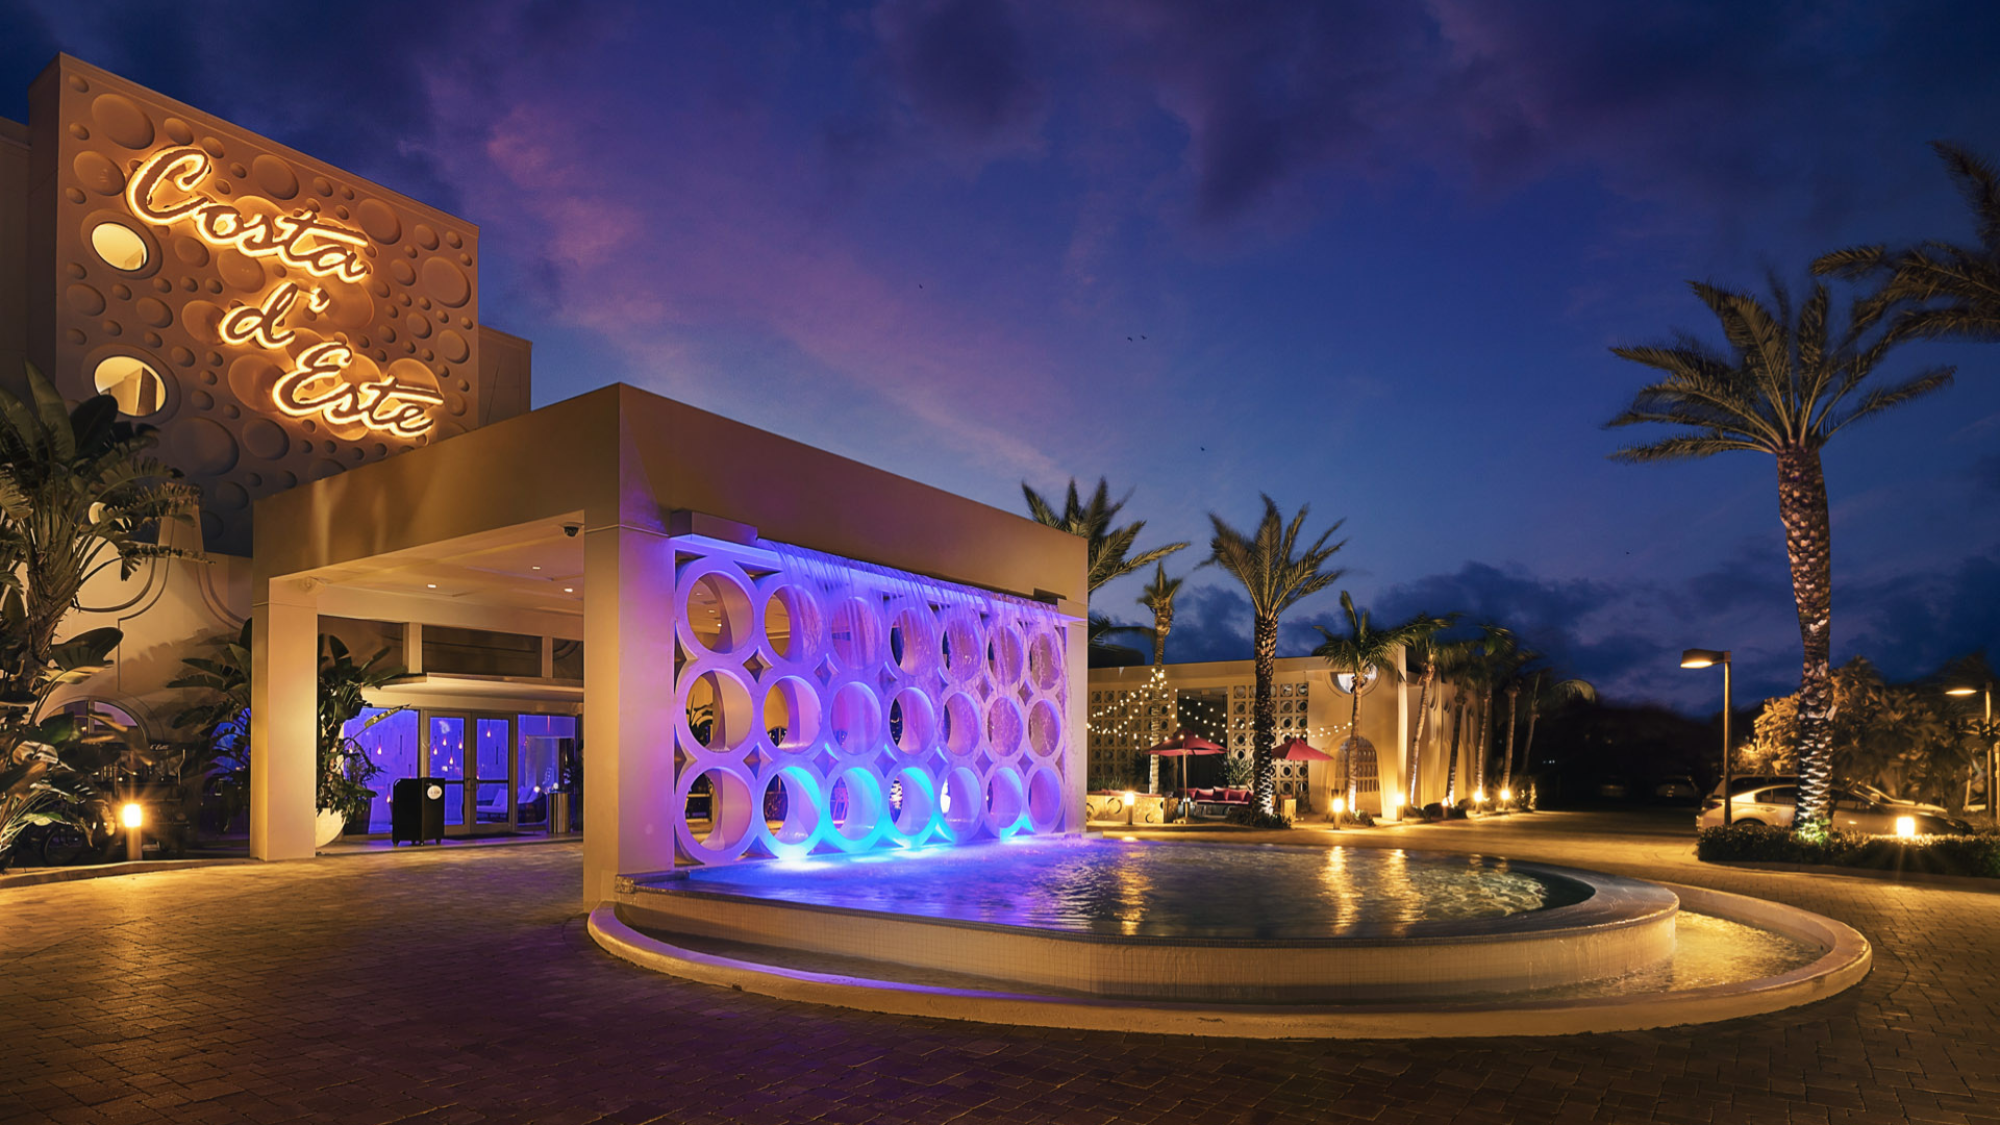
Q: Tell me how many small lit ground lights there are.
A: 8